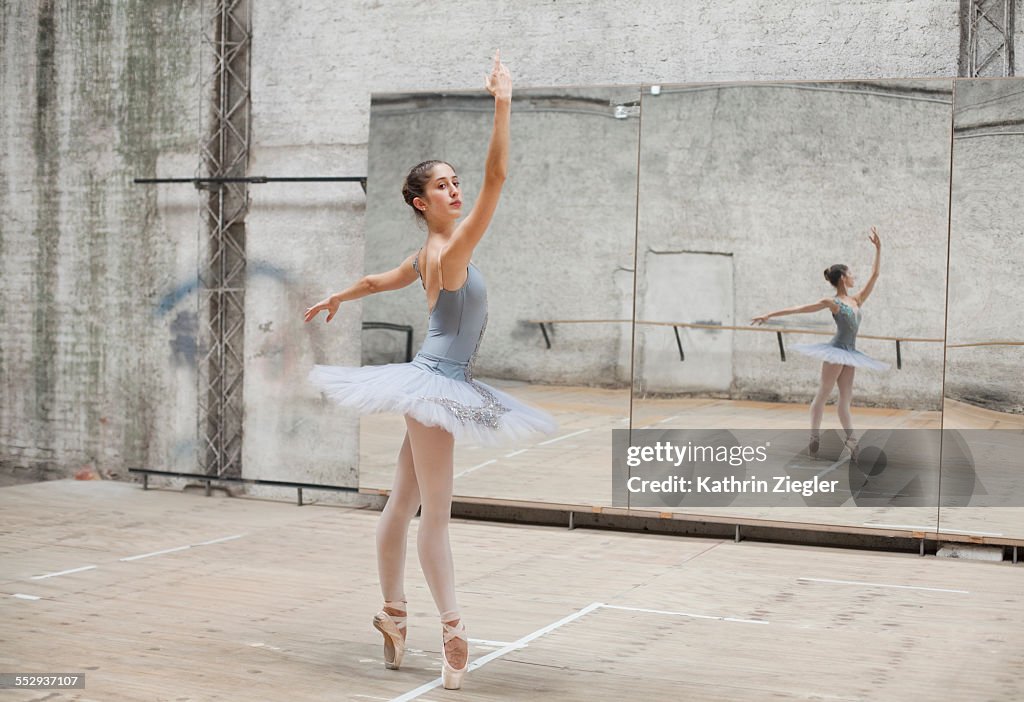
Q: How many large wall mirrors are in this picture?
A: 3